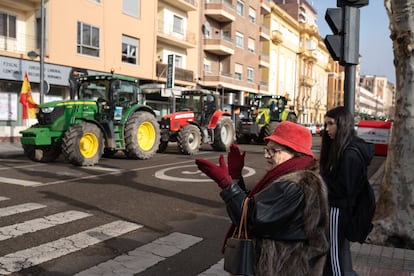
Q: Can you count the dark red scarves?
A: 1